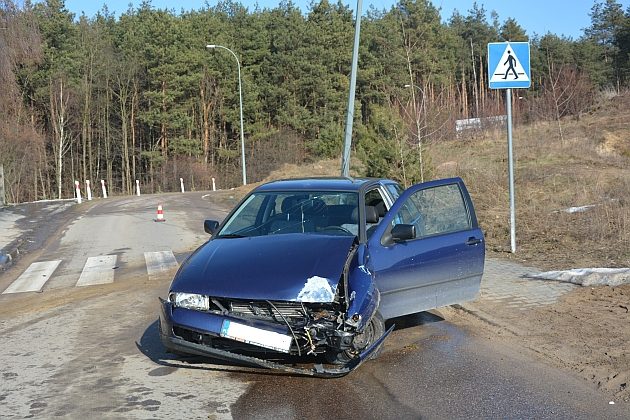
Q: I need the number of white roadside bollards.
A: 6